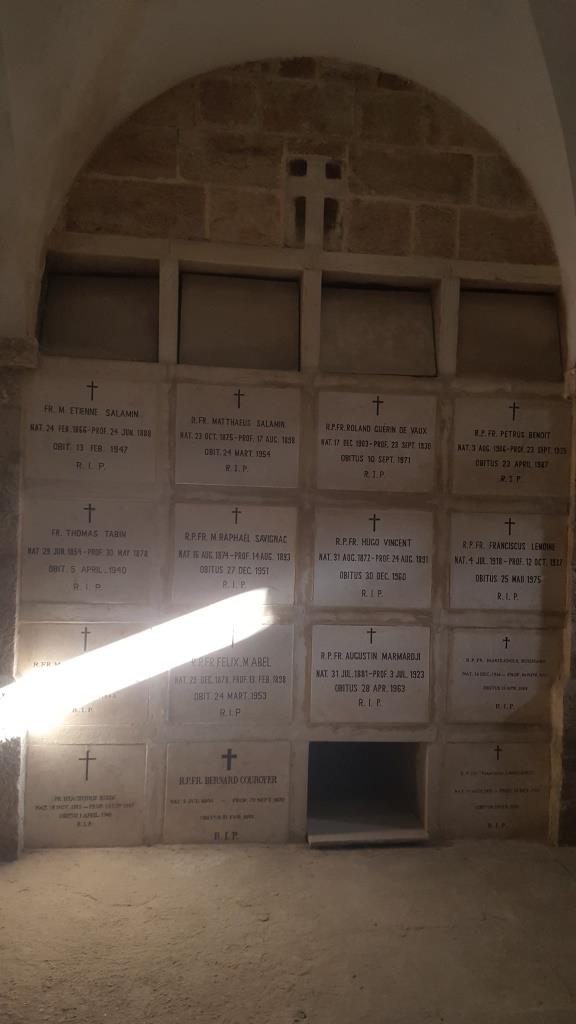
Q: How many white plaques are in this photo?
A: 15